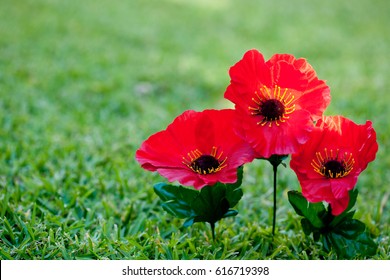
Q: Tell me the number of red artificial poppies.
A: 3